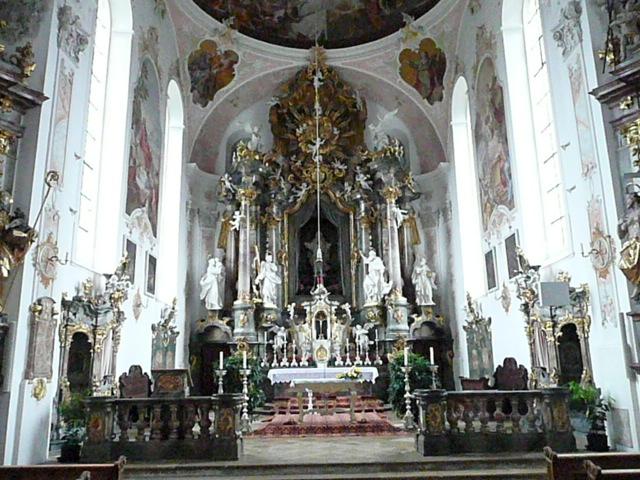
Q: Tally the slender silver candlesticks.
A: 14